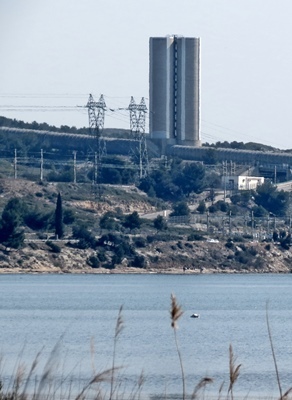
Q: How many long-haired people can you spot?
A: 0